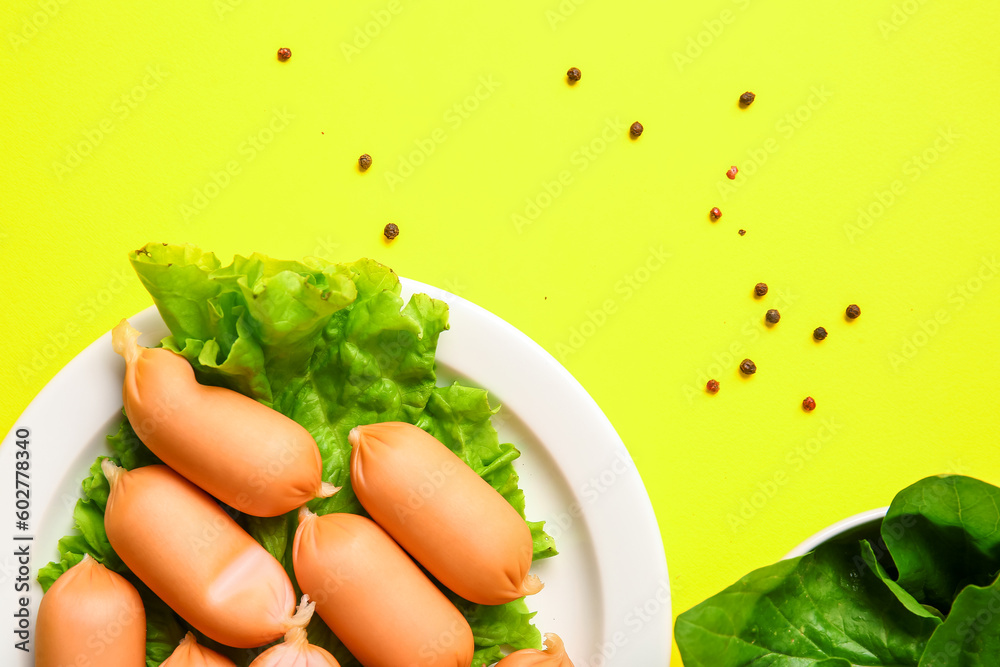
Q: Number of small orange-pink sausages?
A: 8